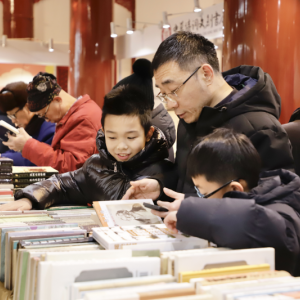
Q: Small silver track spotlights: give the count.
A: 6